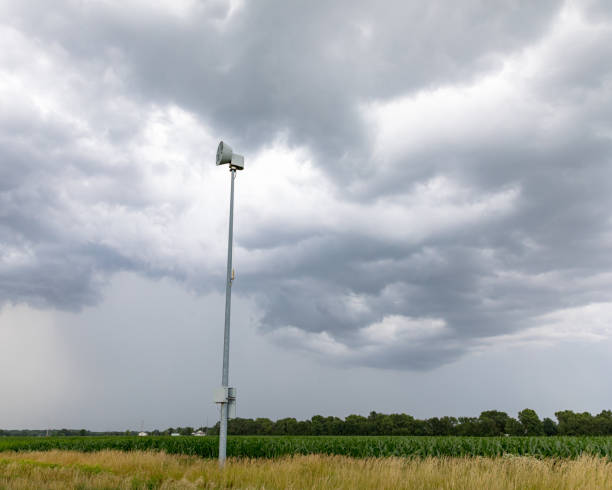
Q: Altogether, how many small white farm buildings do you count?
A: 3